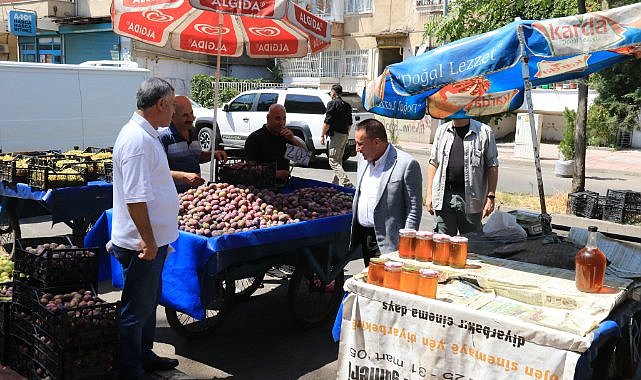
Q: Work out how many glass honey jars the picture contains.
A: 8